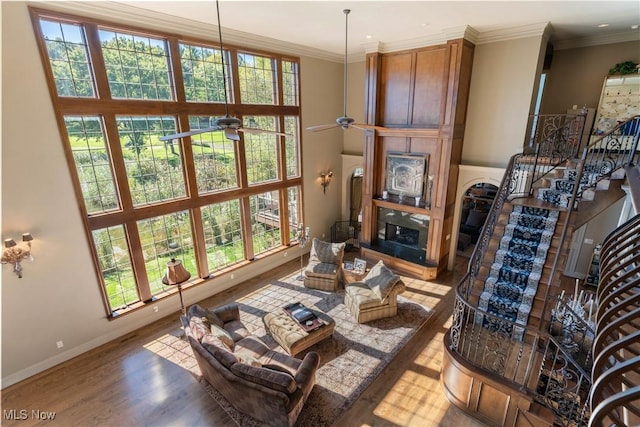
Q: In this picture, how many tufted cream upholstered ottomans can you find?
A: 1